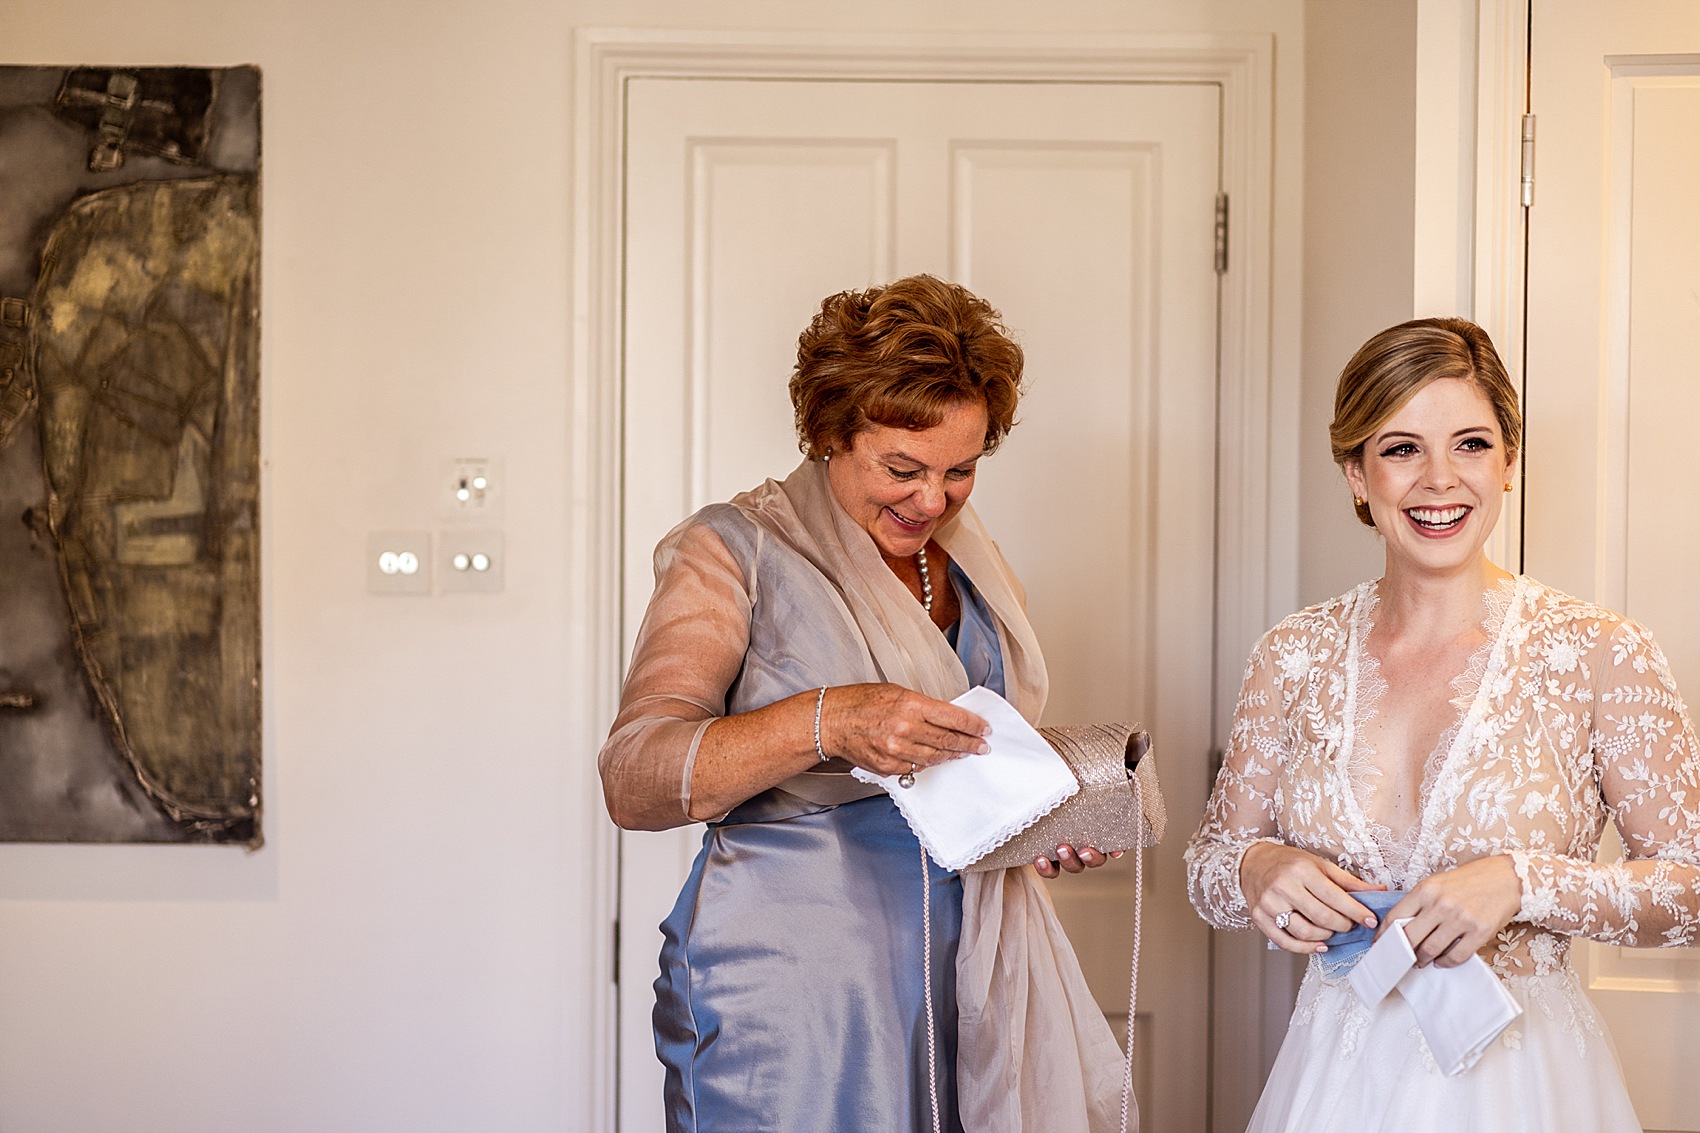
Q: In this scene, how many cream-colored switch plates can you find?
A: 3